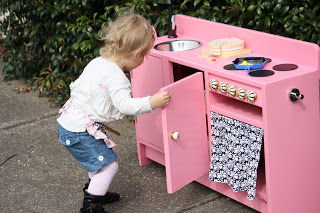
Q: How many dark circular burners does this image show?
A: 4